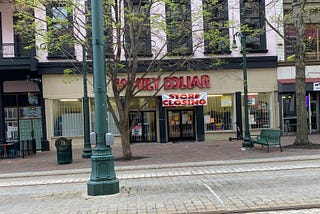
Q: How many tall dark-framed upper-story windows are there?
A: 6